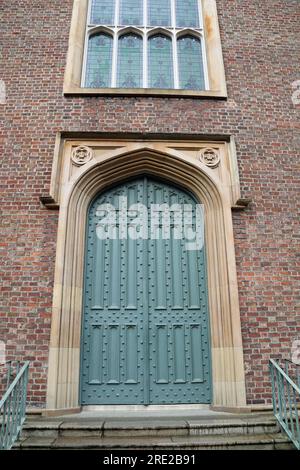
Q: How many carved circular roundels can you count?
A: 2